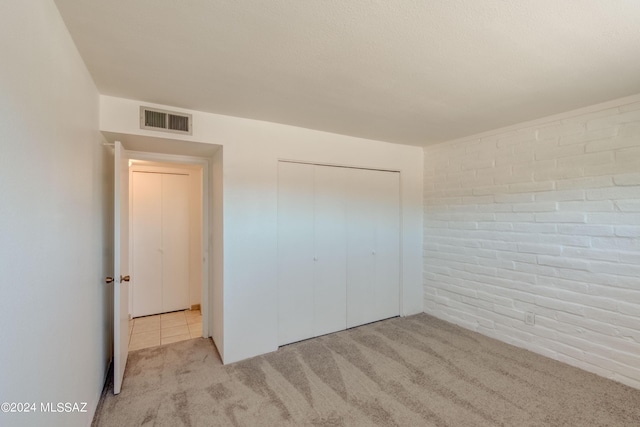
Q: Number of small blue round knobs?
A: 0